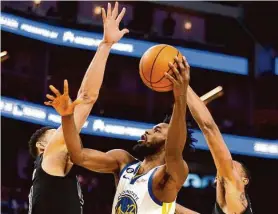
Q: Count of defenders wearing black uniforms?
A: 2